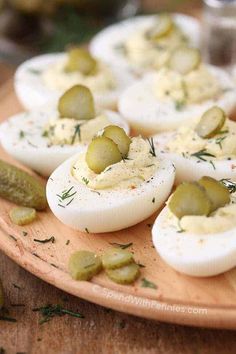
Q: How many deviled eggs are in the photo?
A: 7